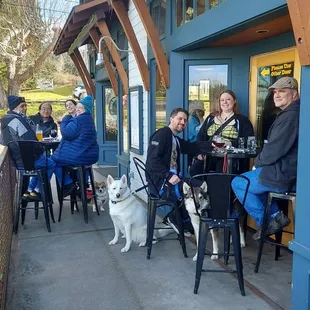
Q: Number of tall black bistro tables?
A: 2